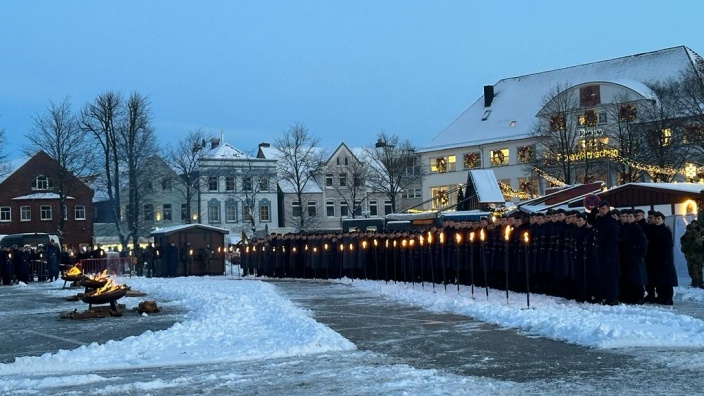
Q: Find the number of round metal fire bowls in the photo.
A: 3